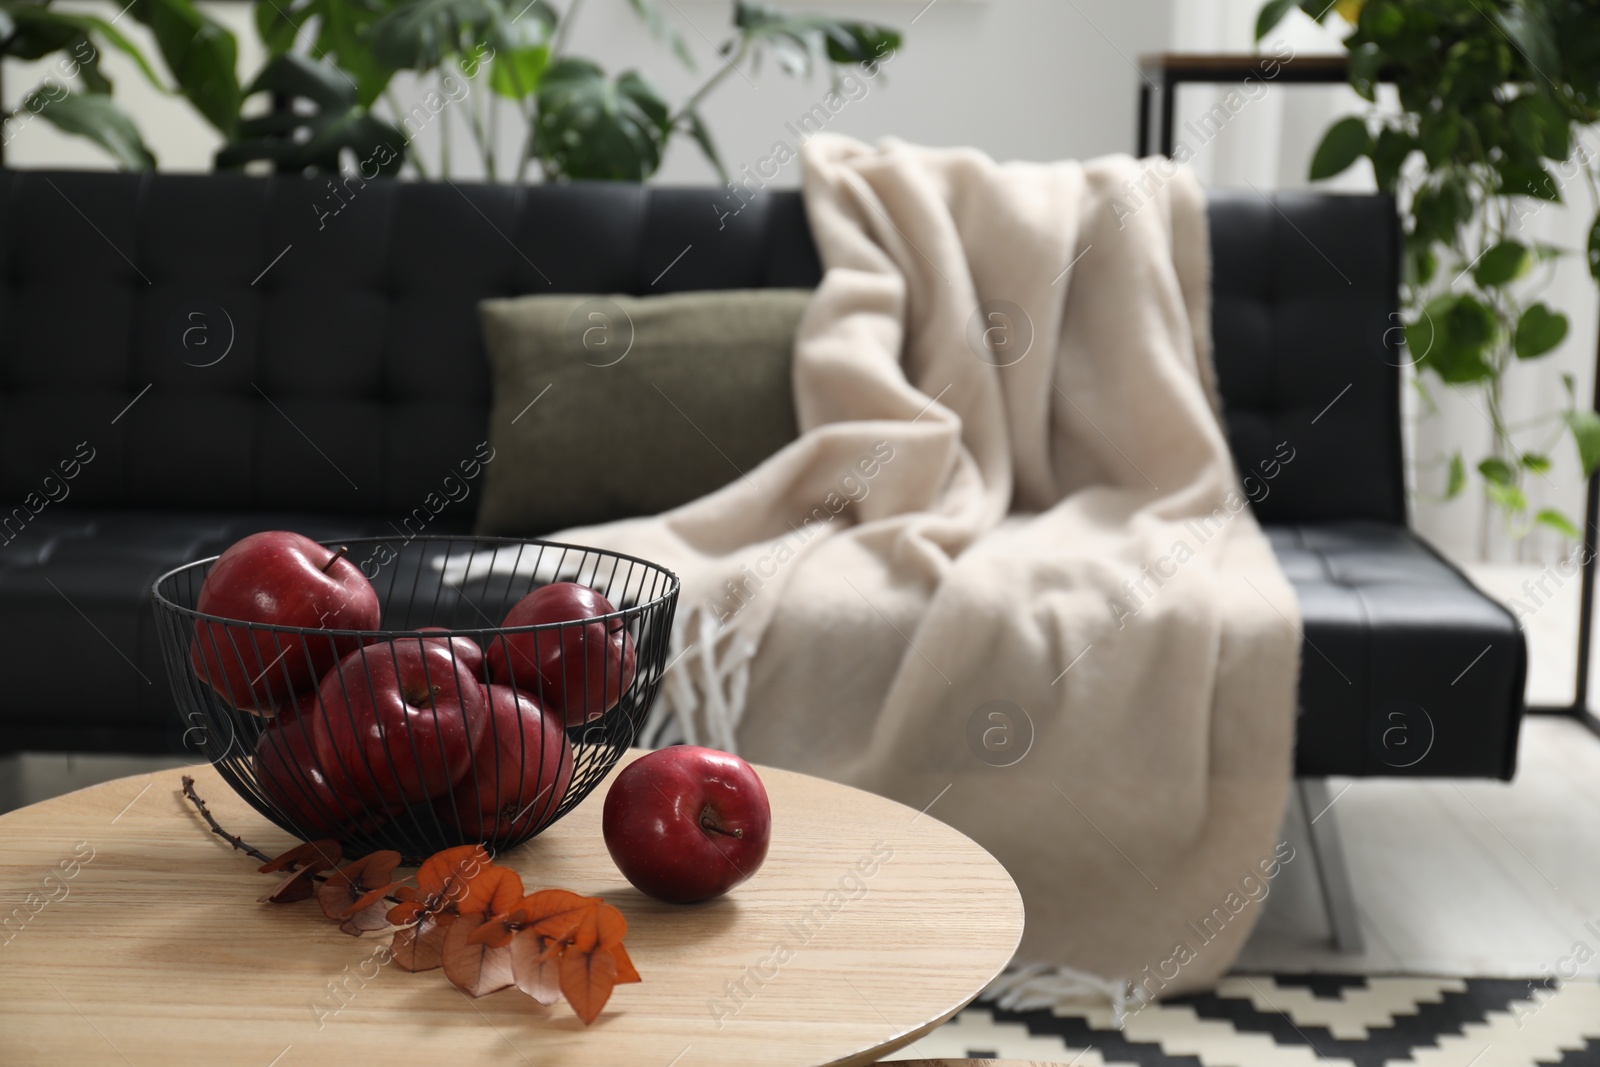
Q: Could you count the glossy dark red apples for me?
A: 7